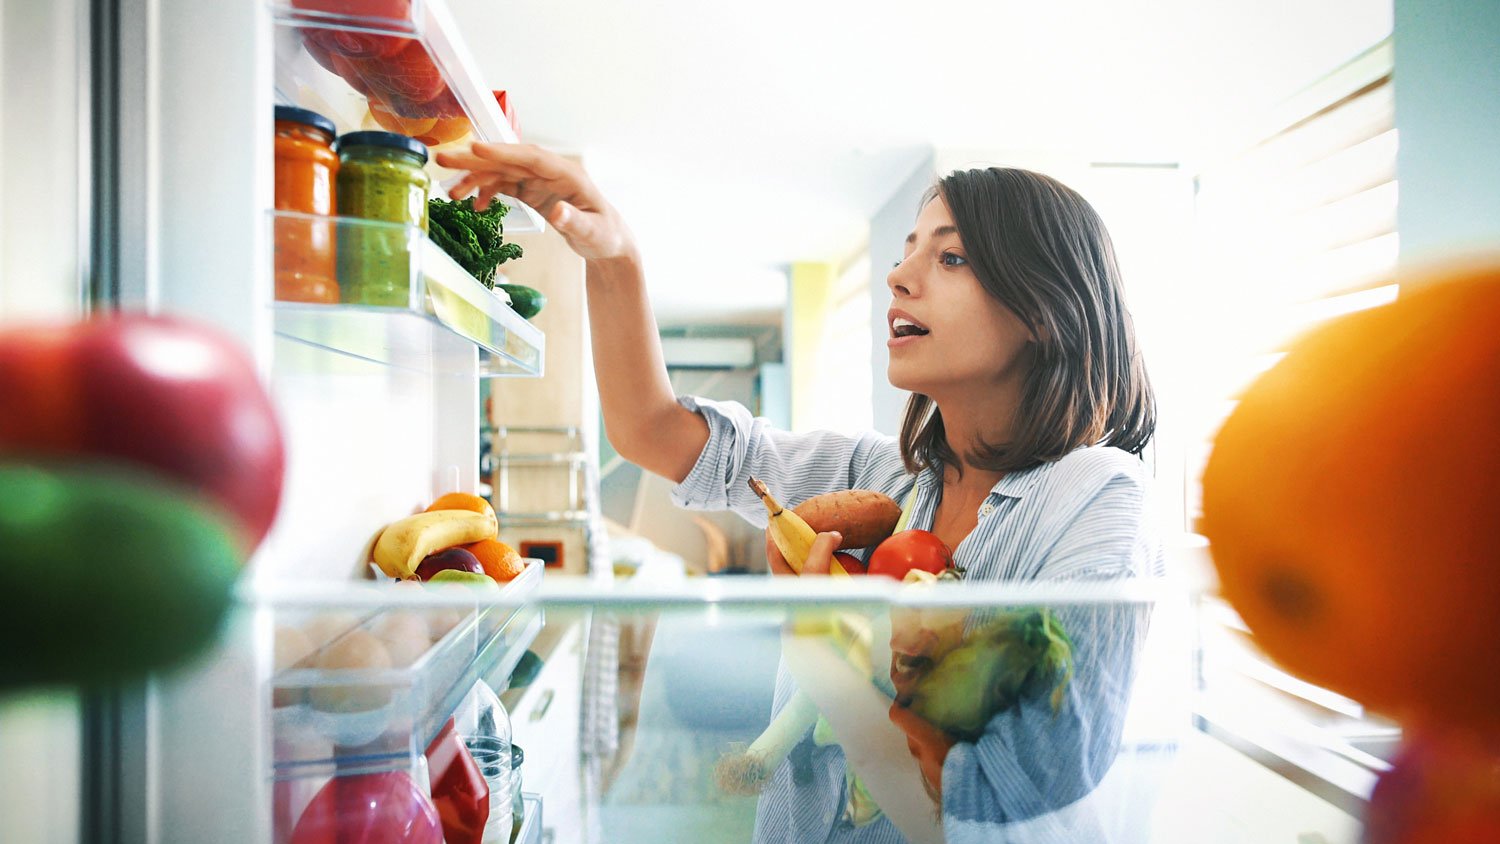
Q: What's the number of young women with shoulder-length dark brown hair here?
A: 1